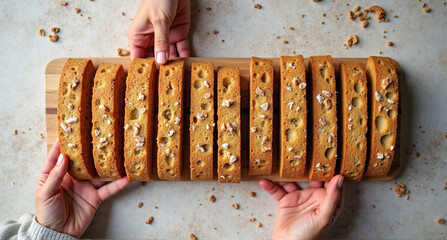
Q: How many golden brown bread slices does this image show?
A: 11